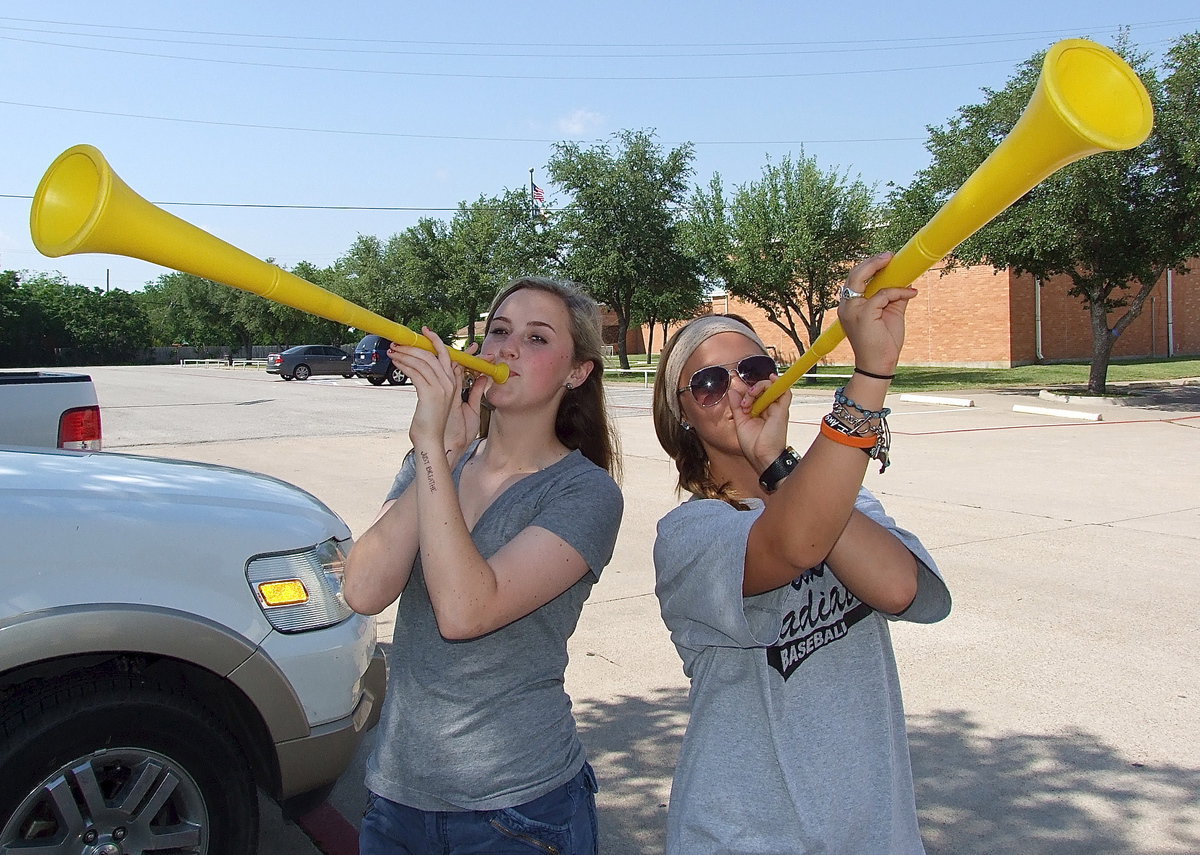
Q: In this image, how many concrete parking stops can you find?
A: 2